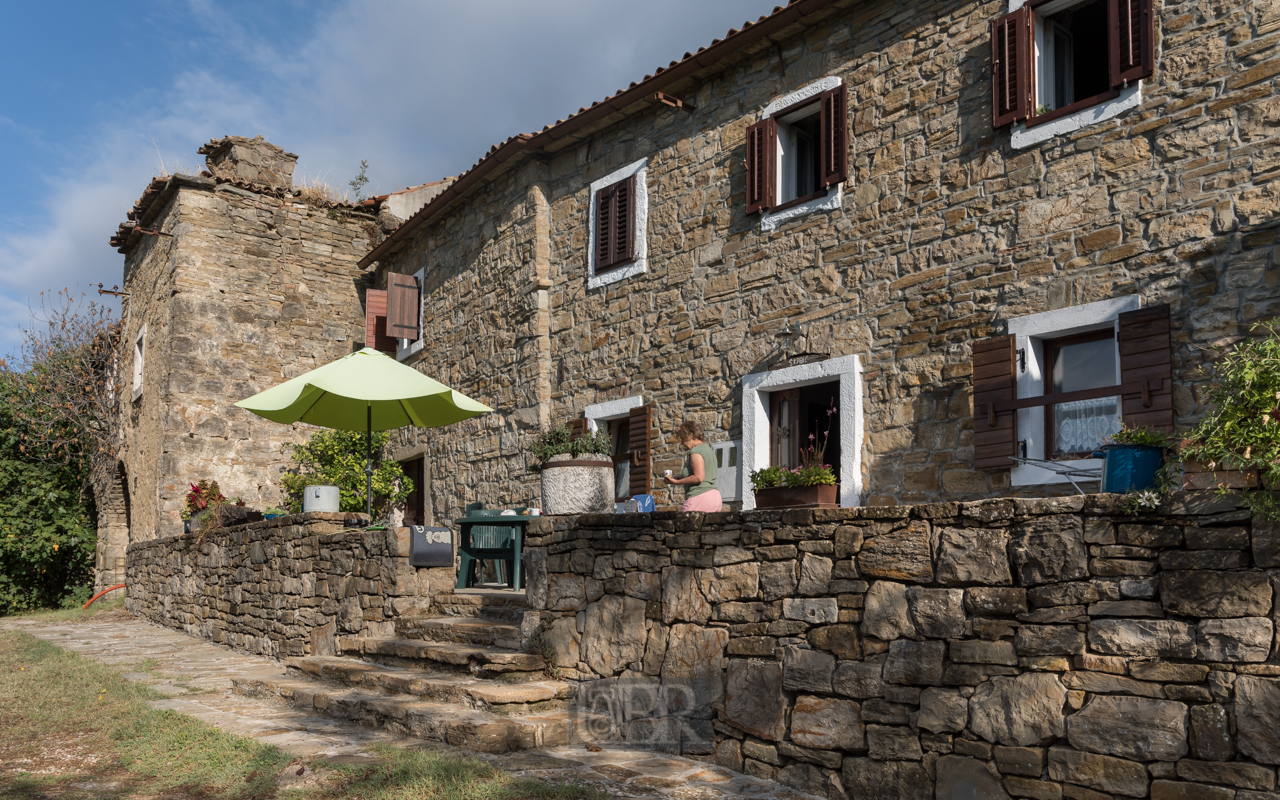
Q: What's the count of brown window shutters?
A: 12